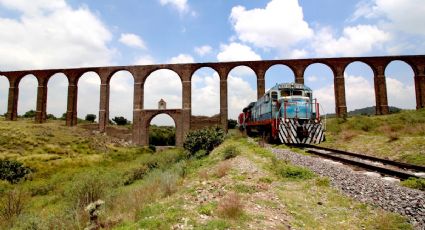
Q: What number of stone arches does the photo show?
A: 13